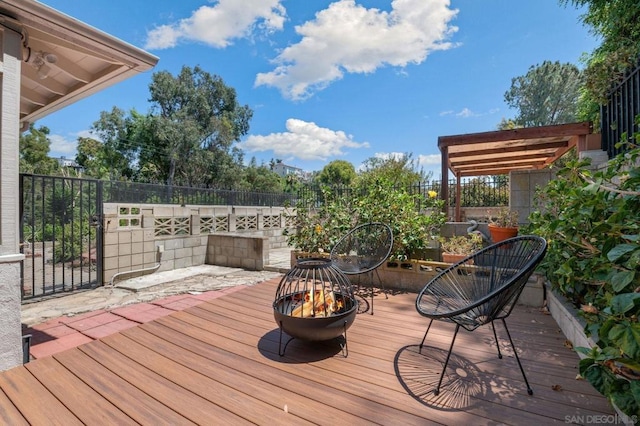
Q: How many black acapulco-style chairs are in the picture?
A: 2